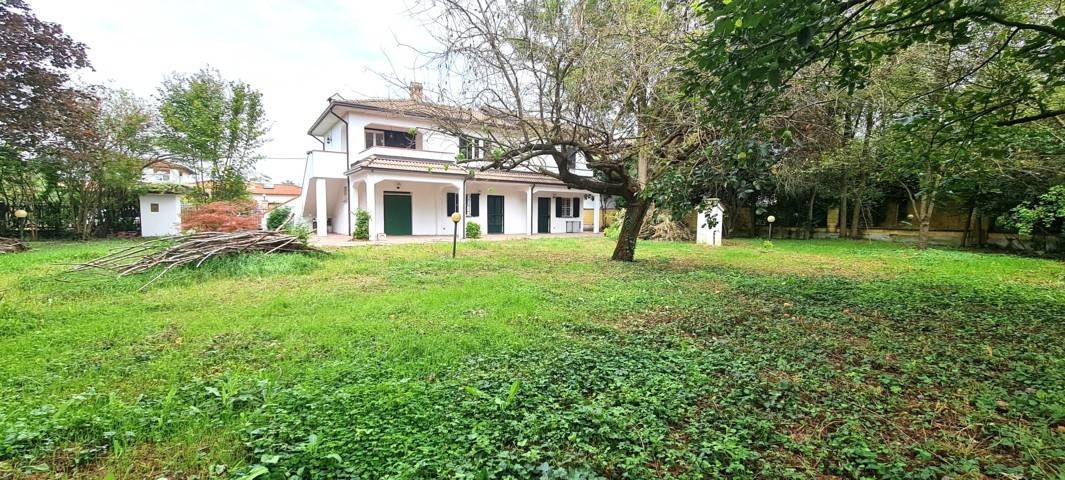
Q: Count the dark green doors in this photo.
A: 3